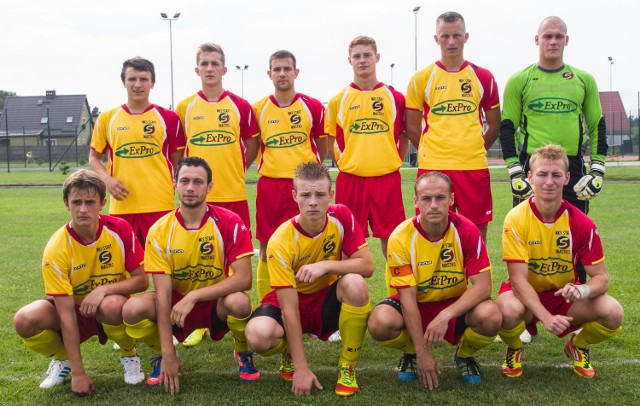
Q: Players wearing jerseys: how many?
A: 11